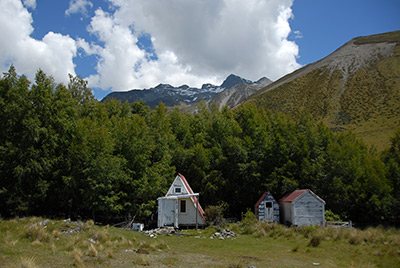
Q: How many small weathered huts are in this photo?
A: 3